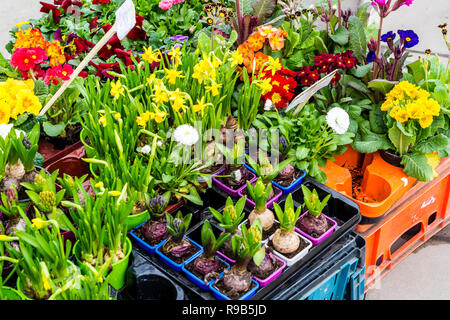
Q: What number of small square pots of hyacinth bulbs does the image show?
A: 13